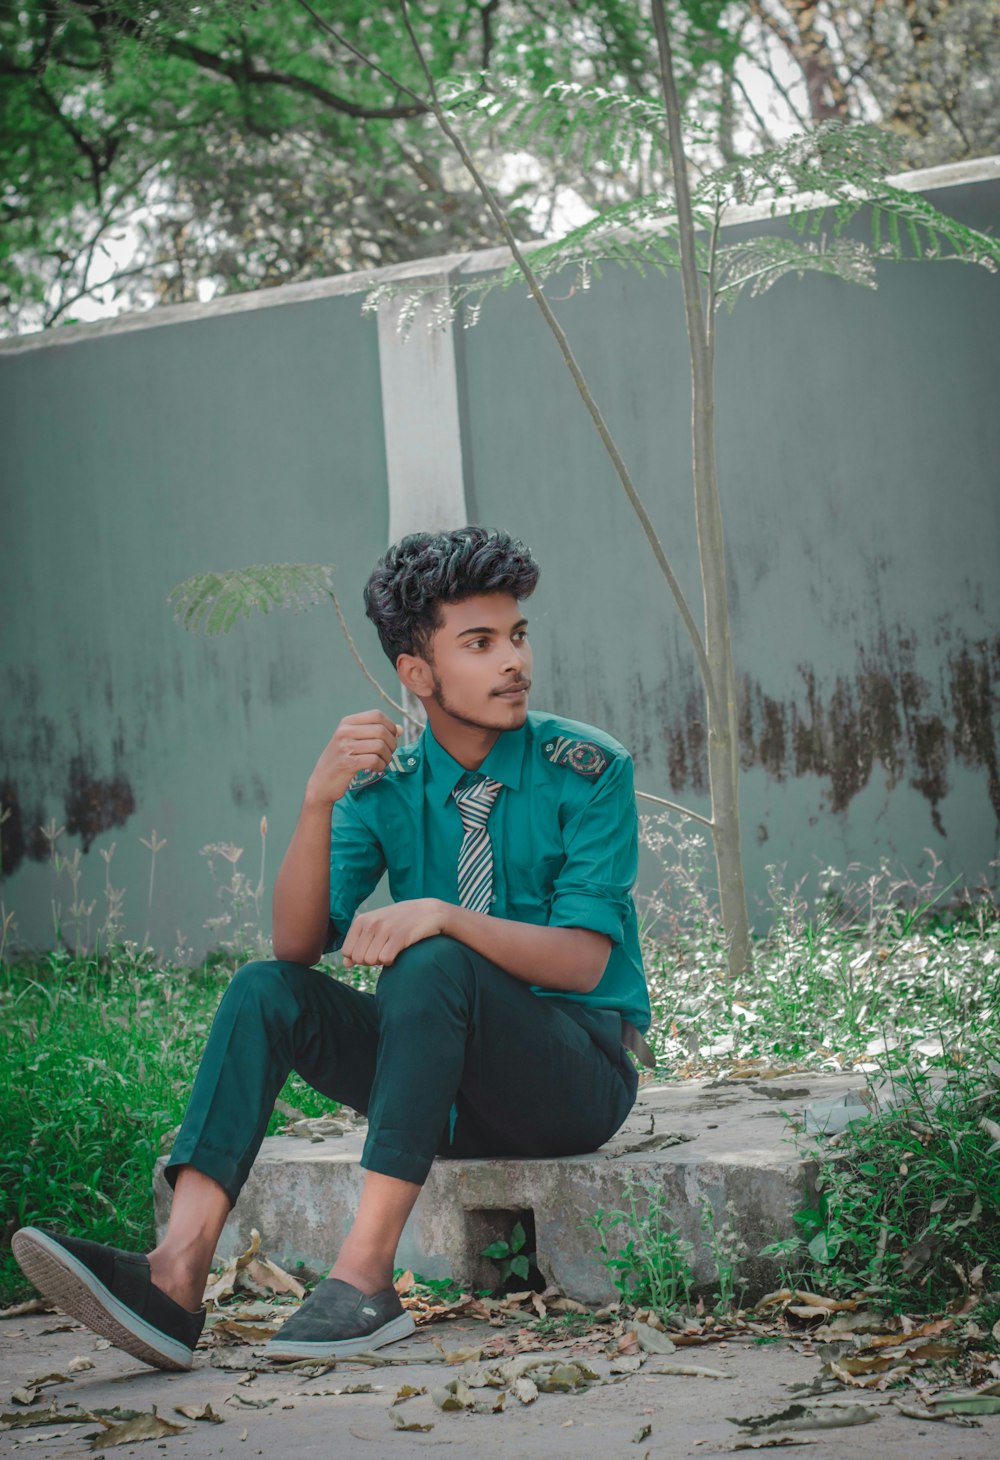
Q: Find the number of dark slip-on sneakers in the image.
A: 2